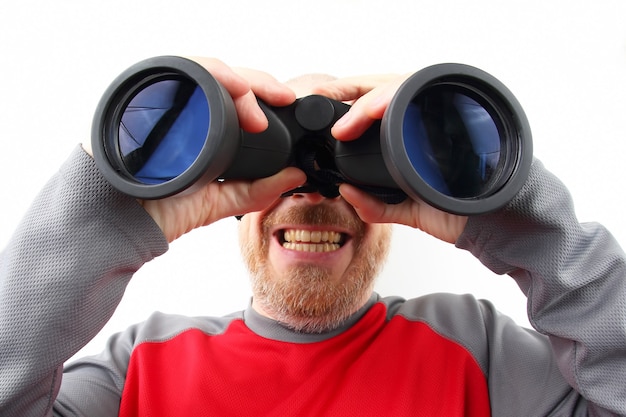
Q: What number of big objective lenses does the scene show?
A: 2